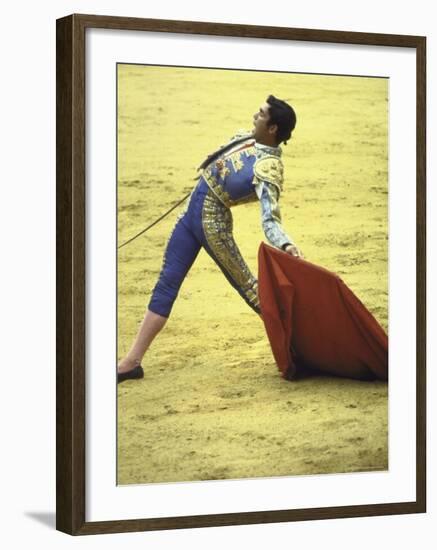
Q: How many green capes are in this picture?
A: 0